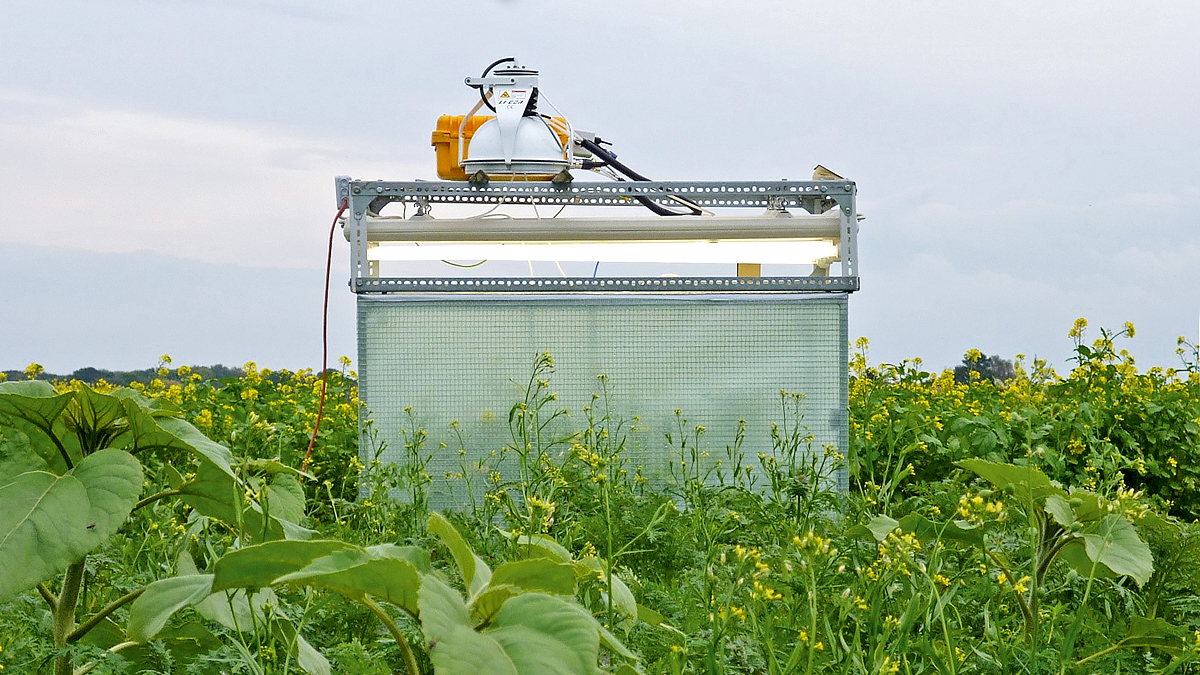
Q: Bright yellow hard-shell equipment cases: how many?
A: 1